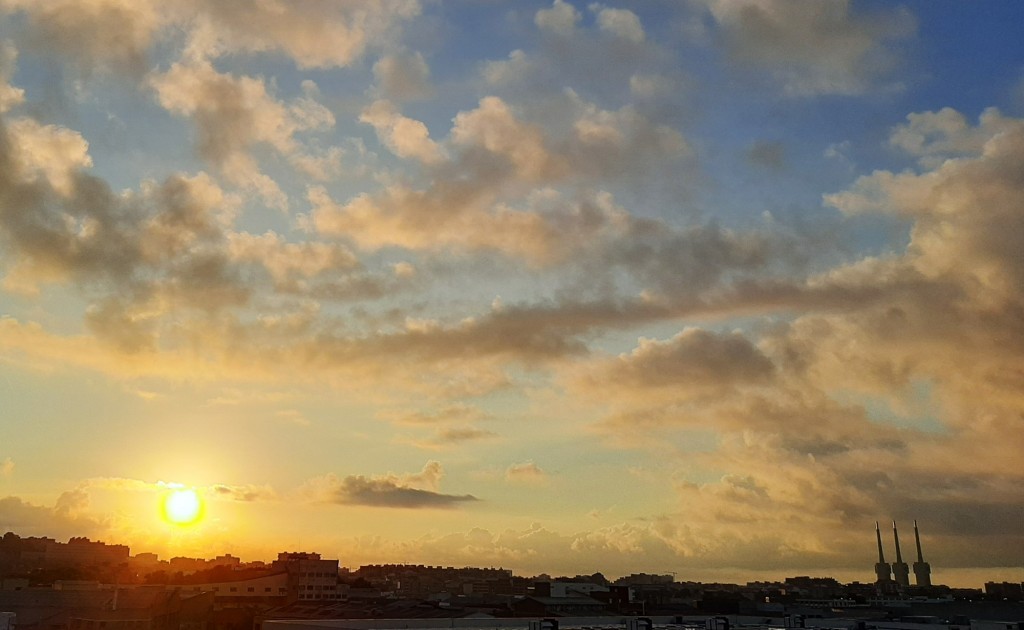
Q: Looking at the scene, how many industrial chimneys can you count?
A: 3